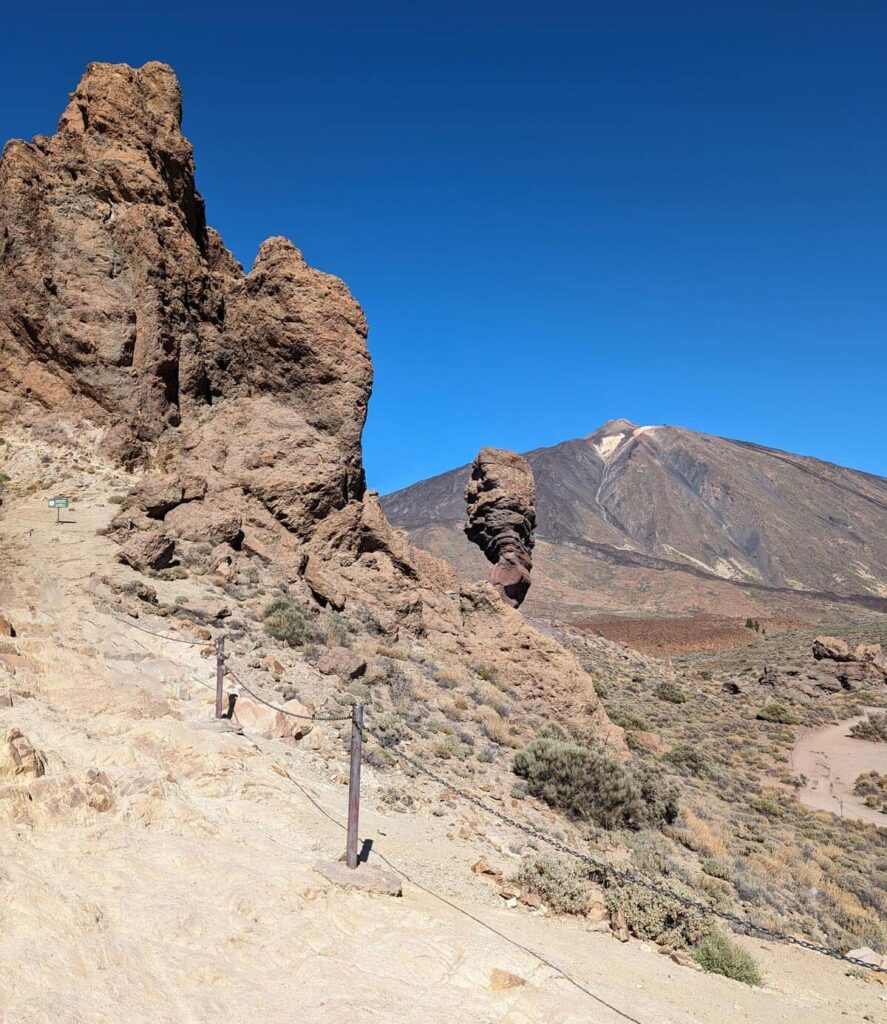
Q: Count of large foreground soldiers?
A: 0